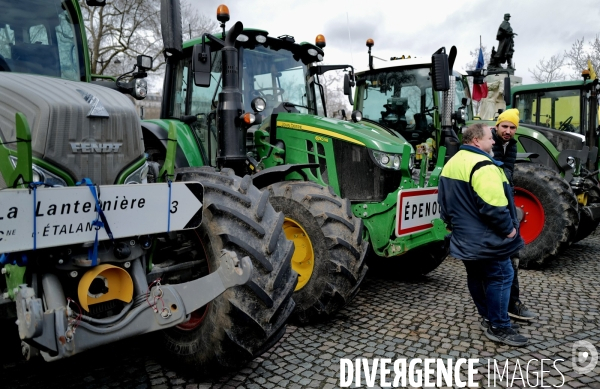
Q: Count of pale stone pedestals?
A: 1